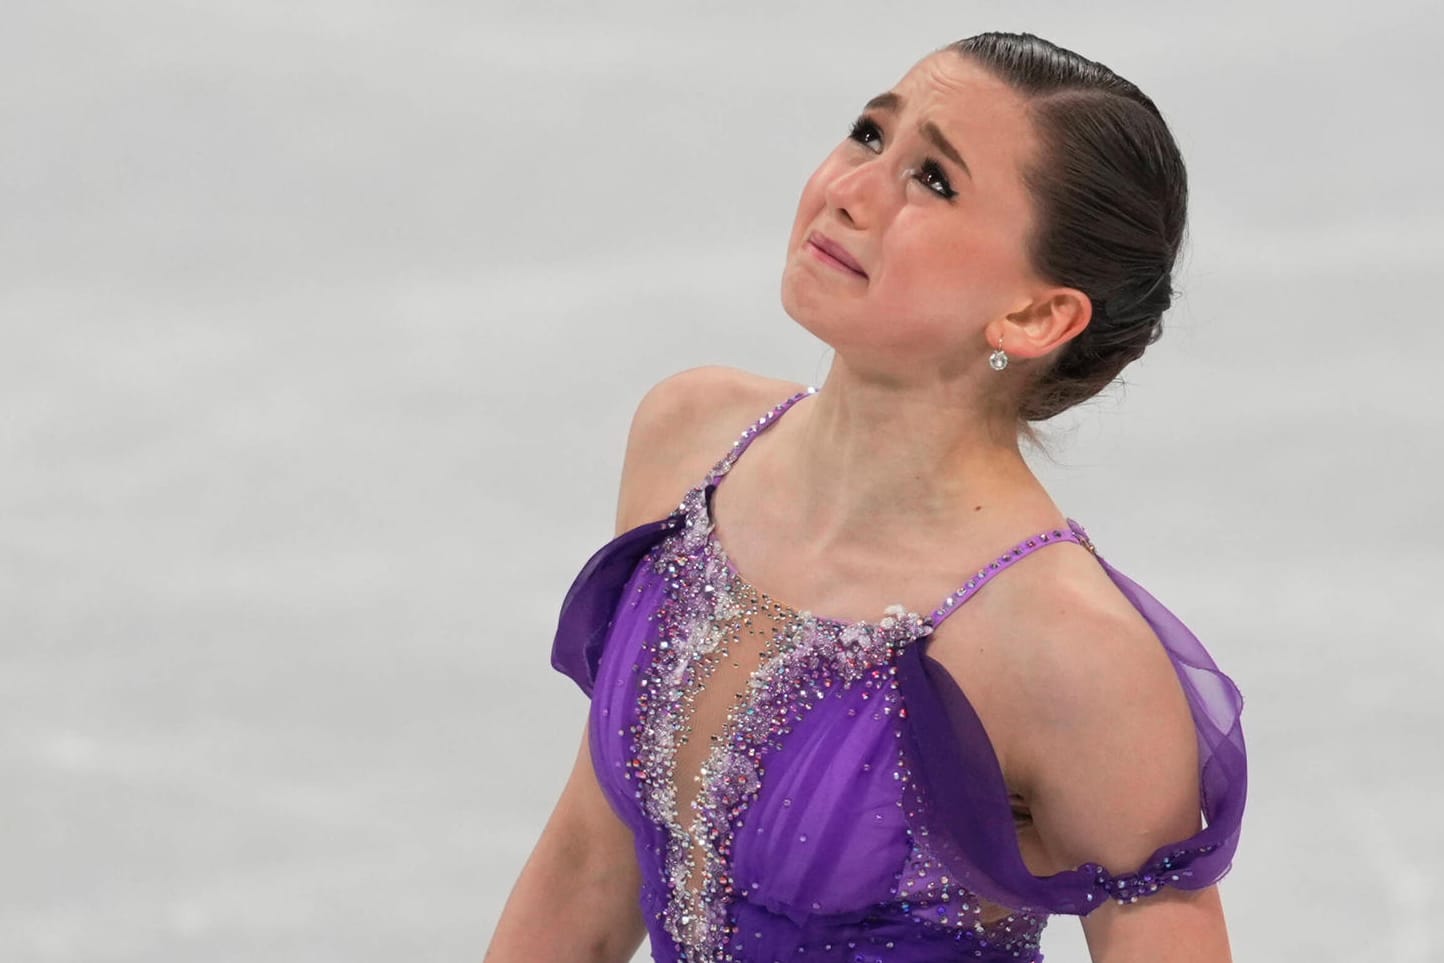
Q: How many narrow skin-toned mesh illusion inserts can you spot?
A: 1